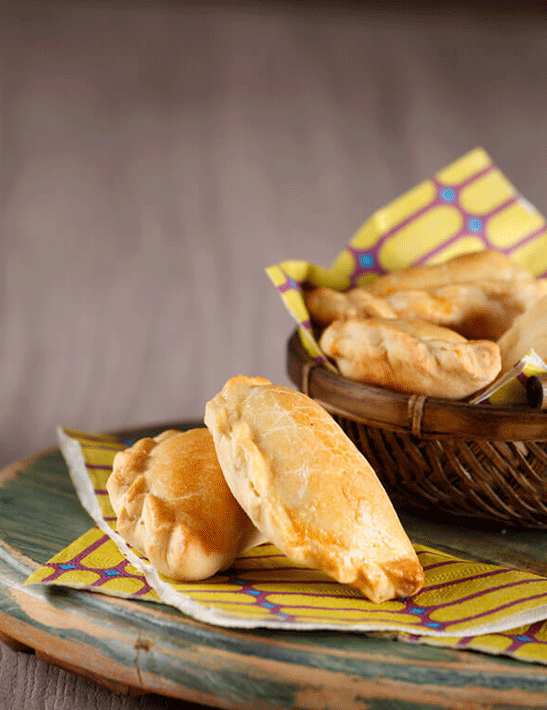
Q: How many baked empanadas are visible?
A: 6